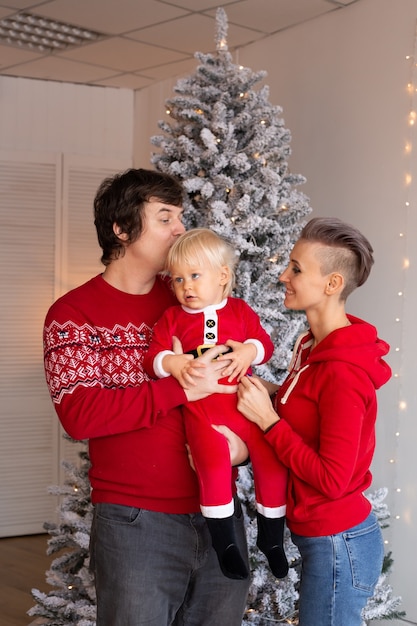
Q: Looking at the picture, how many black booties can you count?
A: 2